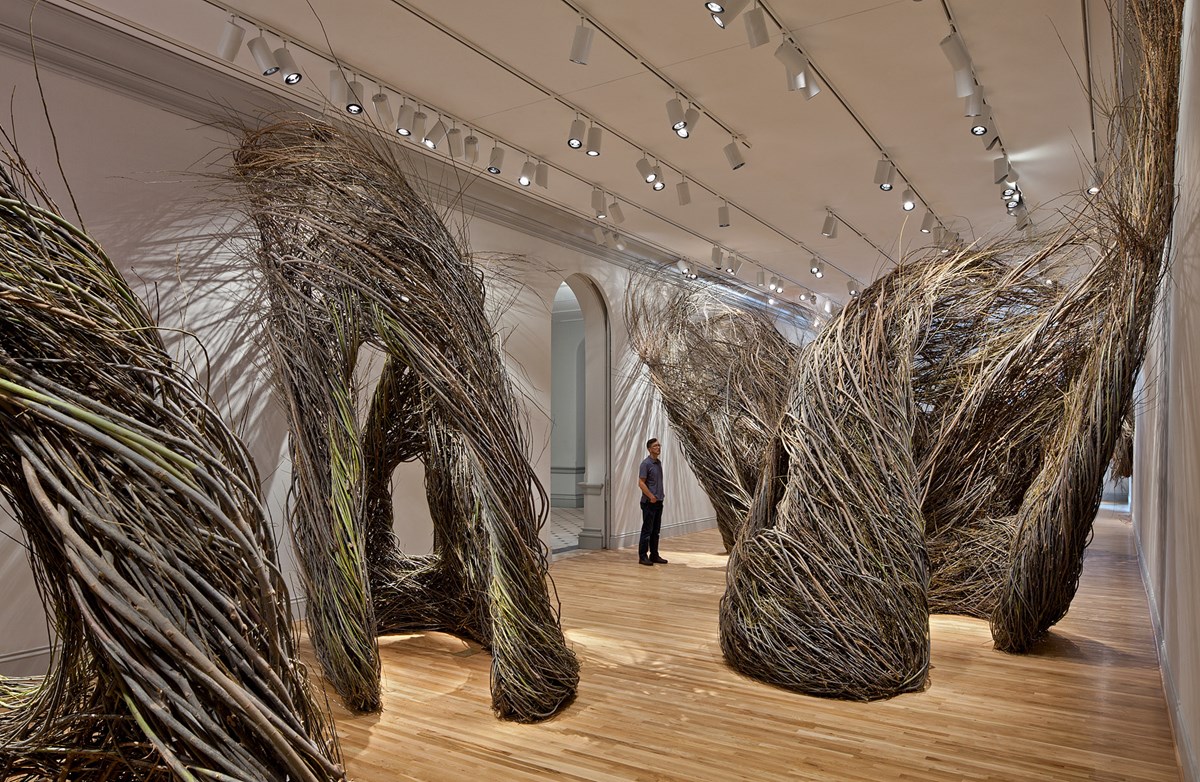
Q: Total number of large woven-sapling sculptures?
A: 4